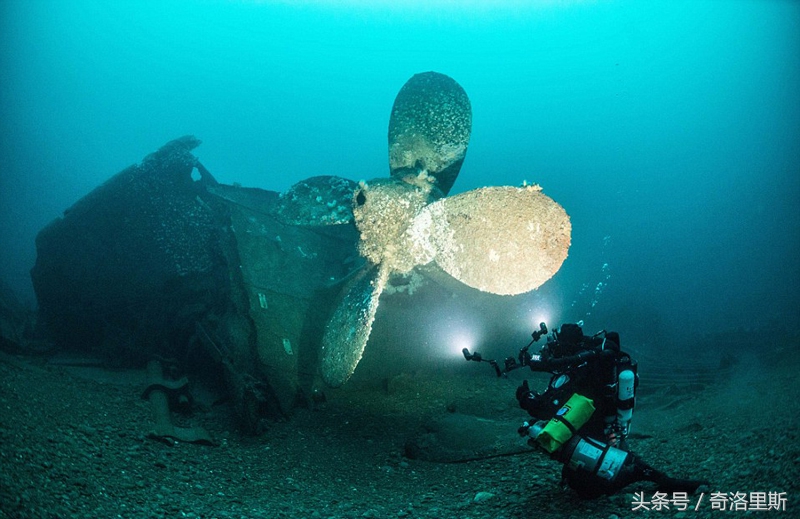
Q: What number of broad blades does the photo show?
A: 4